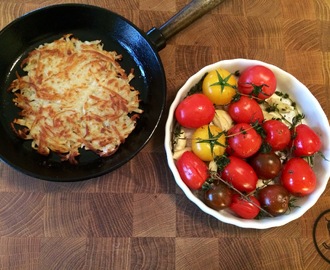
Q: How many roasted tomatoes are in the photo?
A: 15